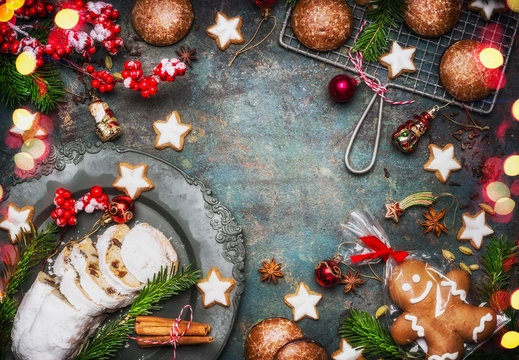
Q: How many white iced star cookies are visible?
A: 12